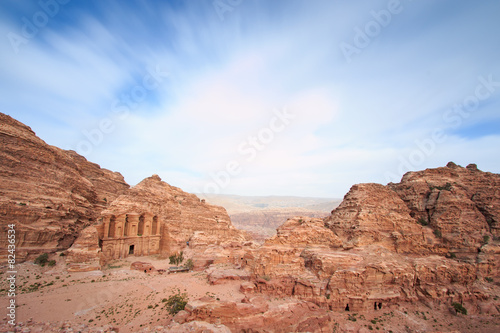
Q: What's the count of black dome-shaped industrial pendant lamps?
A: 0